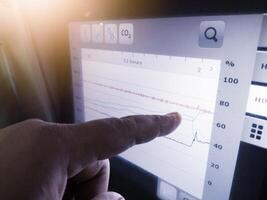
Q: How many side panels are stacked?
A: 4